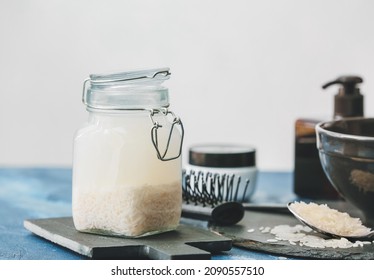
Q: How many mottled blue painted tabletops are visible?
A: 1